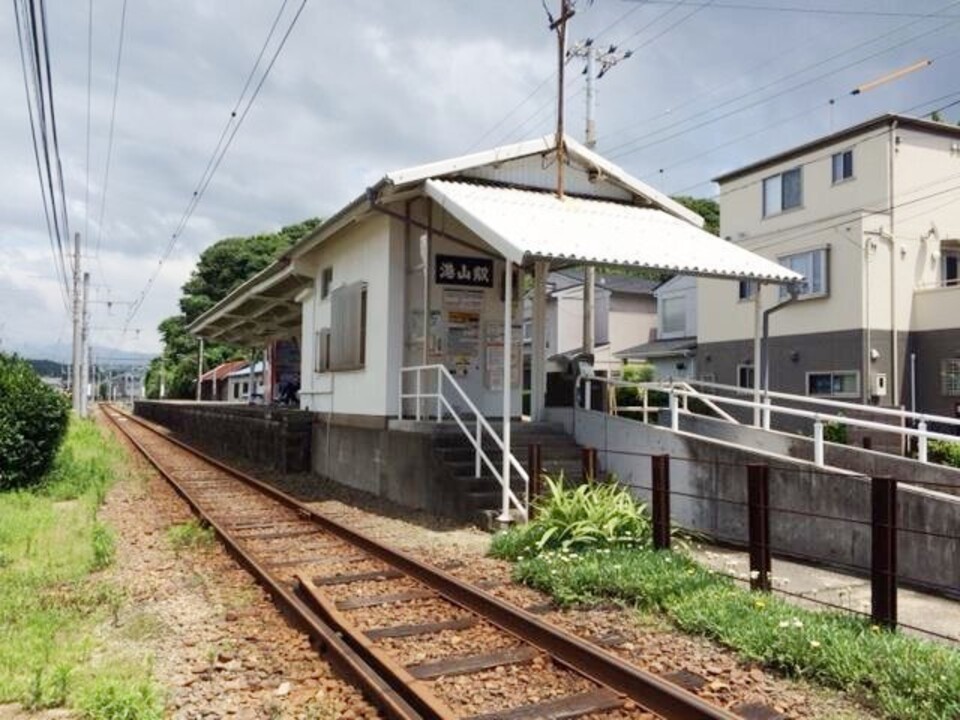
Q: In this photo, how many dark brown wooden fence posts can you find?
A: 5